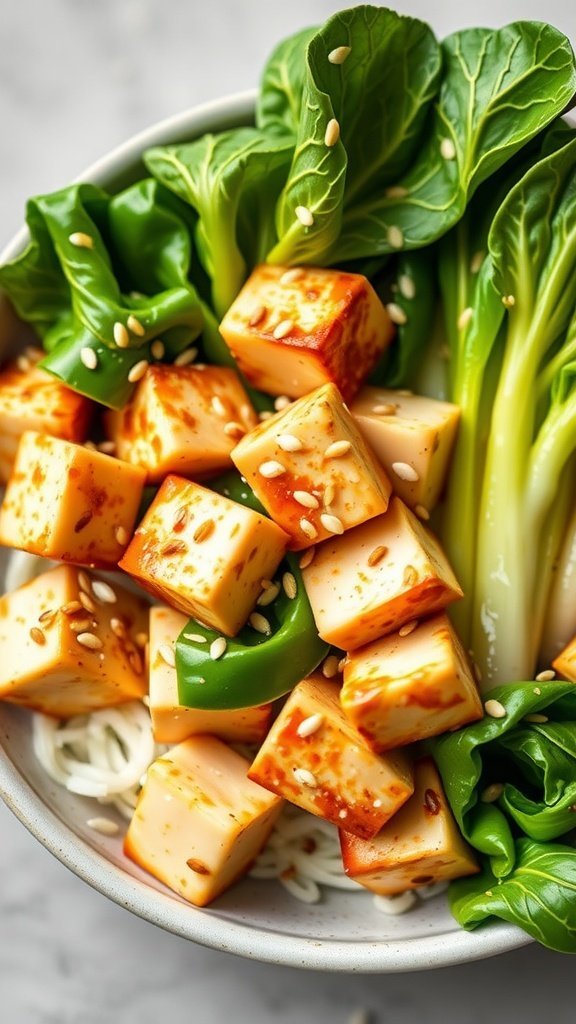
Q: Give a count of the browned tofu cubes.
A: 15